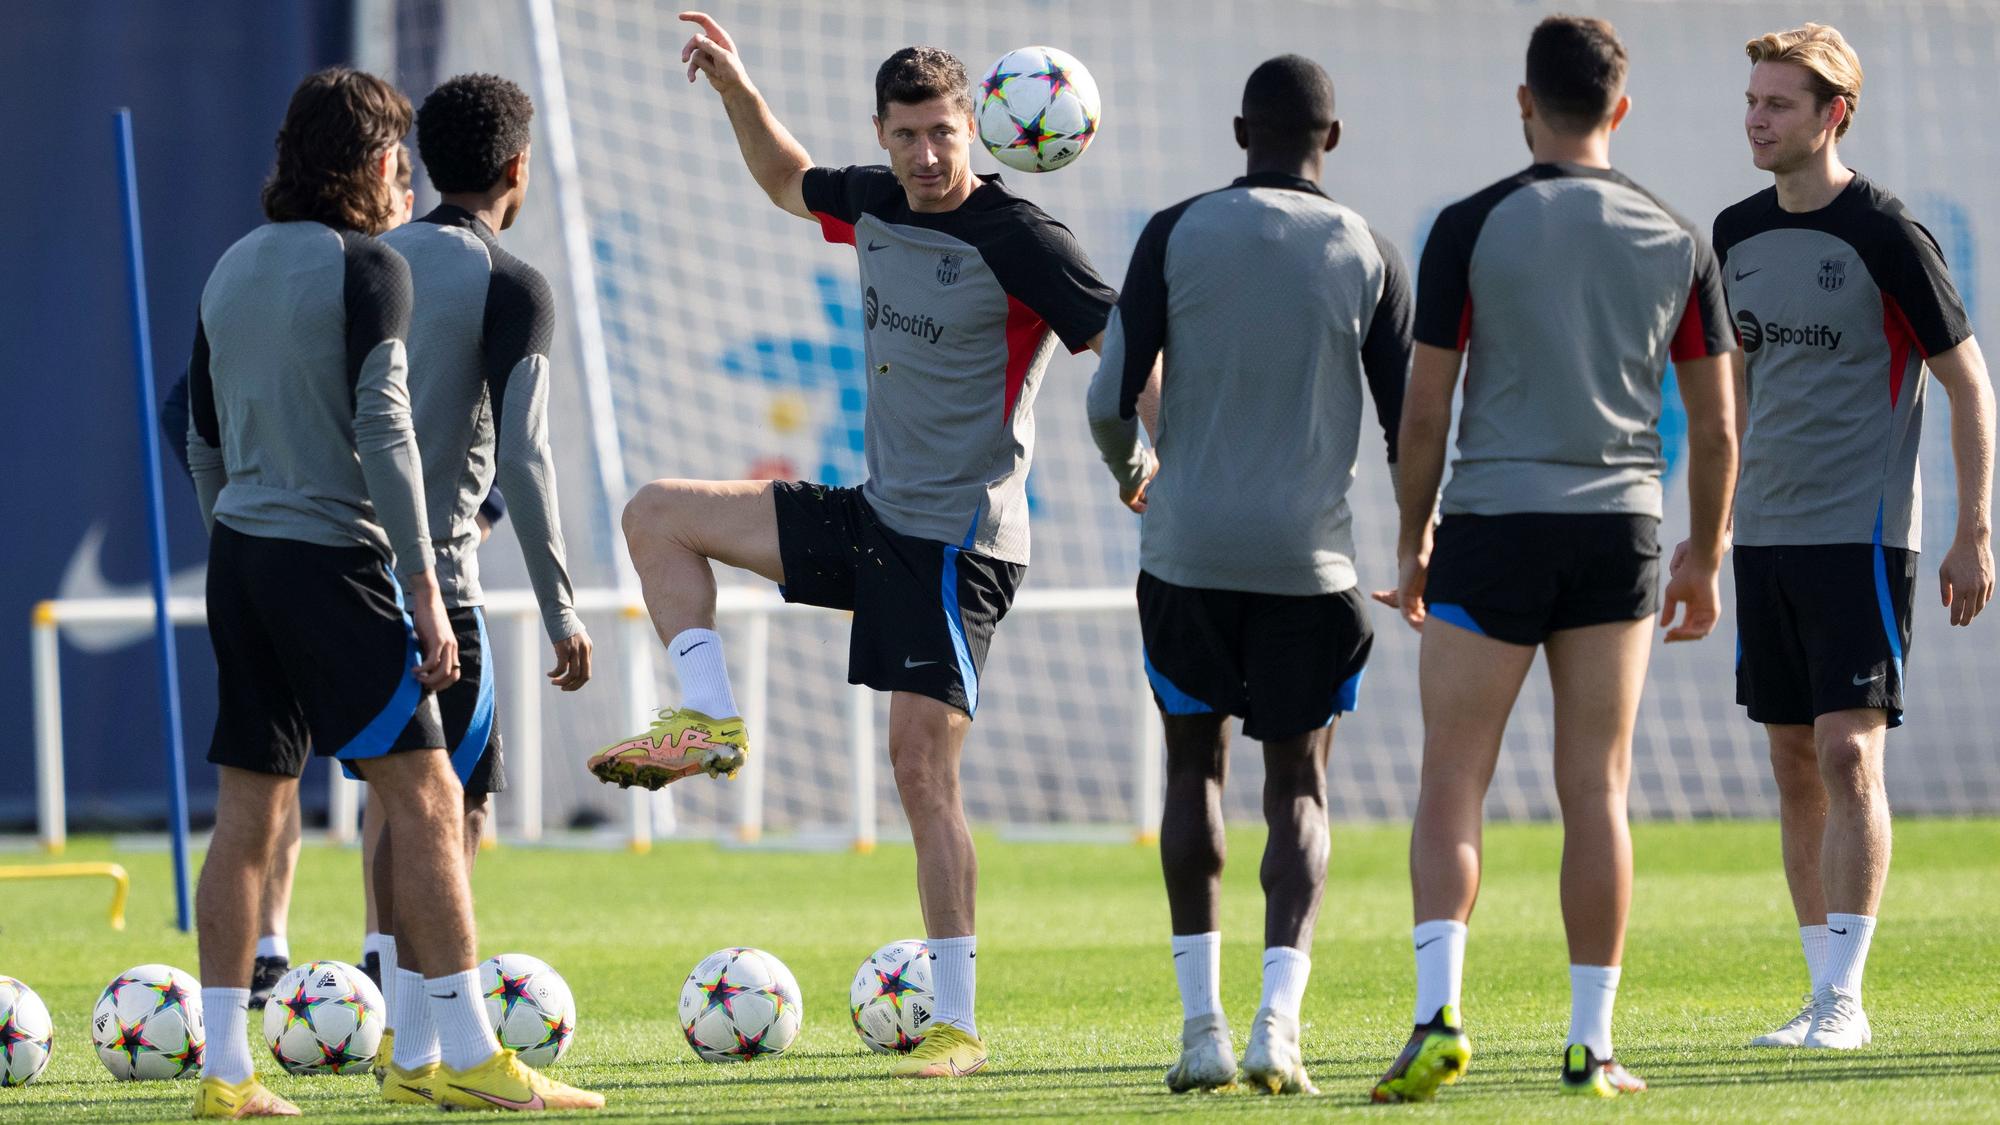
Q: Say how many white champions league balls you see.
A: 7